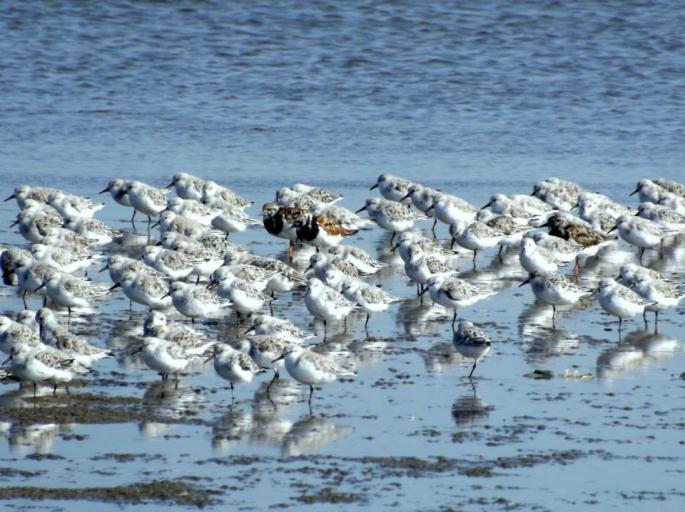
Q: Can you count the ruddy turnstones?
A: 3